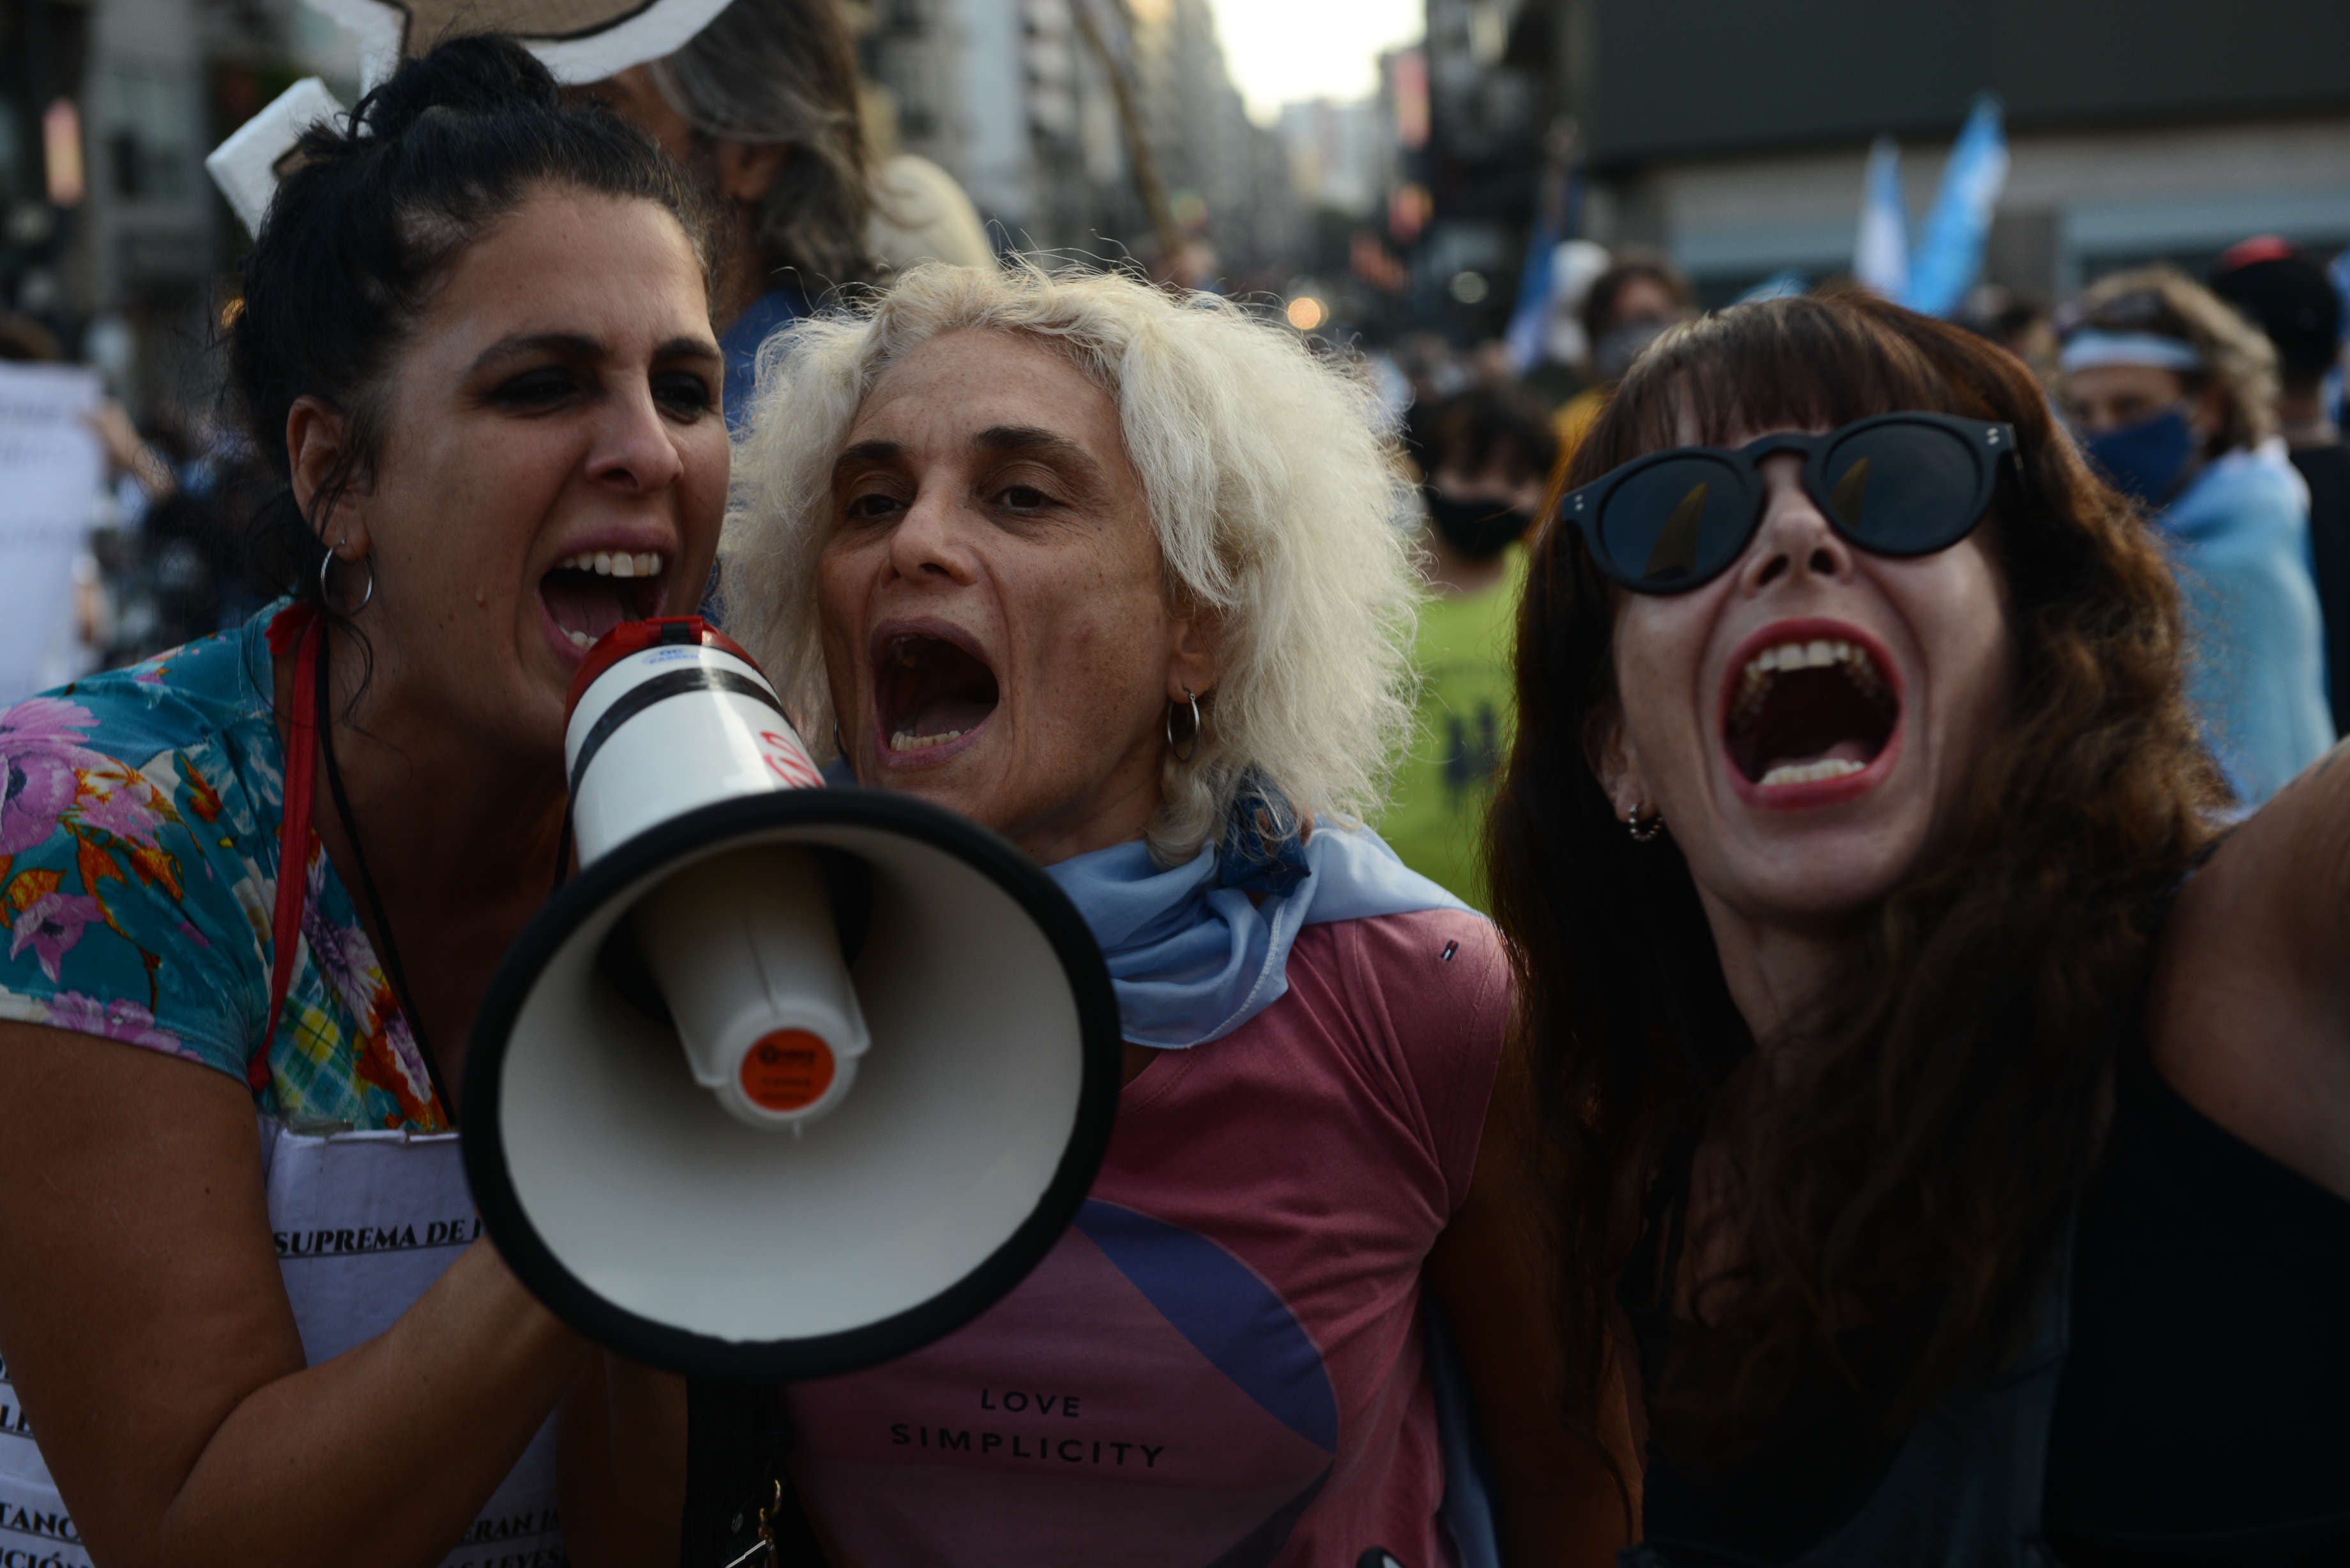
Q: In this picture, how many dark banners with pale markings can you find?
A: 0